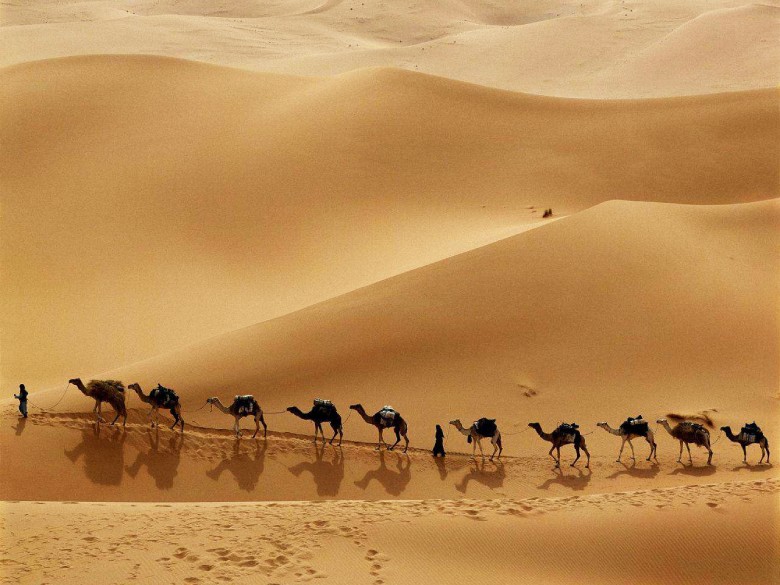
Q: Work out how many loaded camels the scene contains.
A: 10